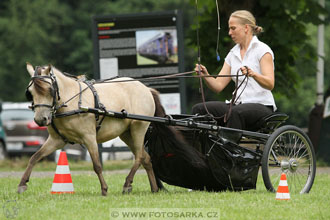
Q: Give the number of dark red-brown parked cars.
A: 1